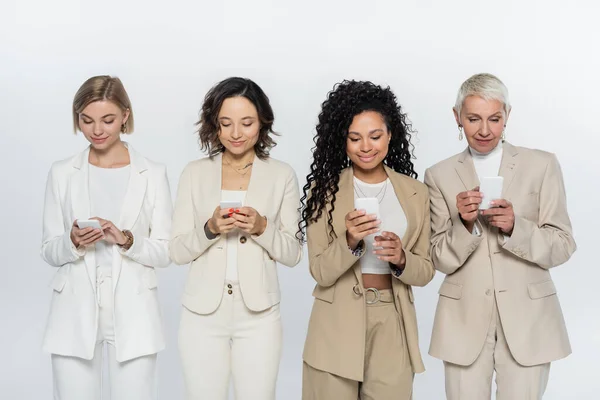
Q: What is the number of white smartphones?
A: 4